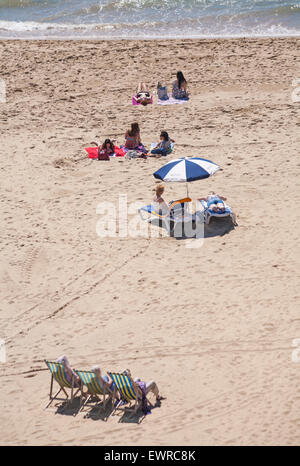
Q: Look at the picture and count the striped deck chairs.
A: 3